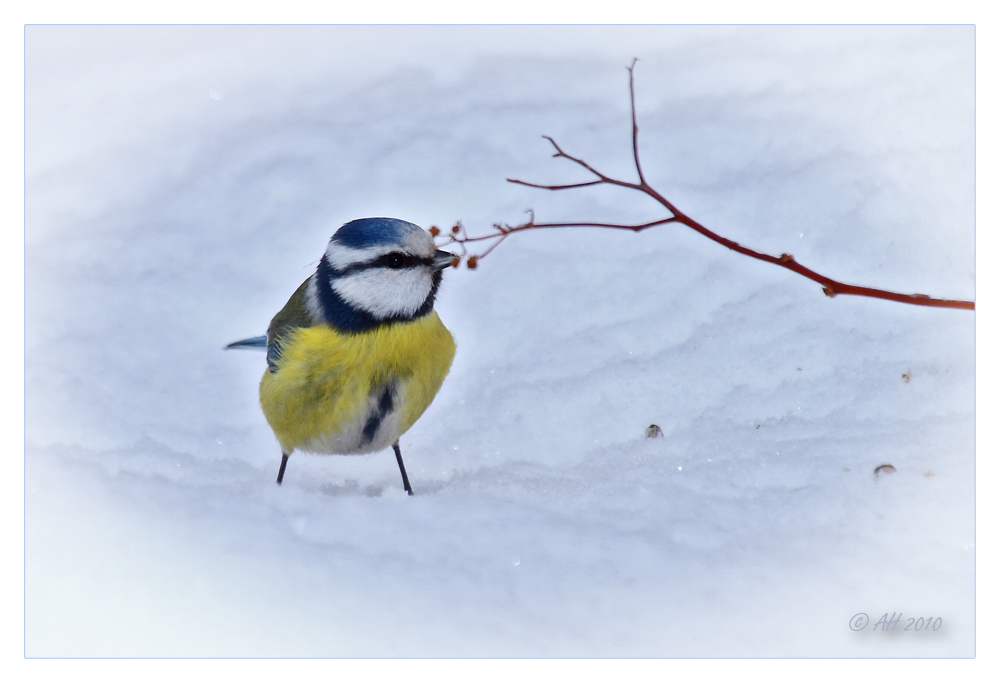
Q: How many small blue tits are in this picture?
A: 1